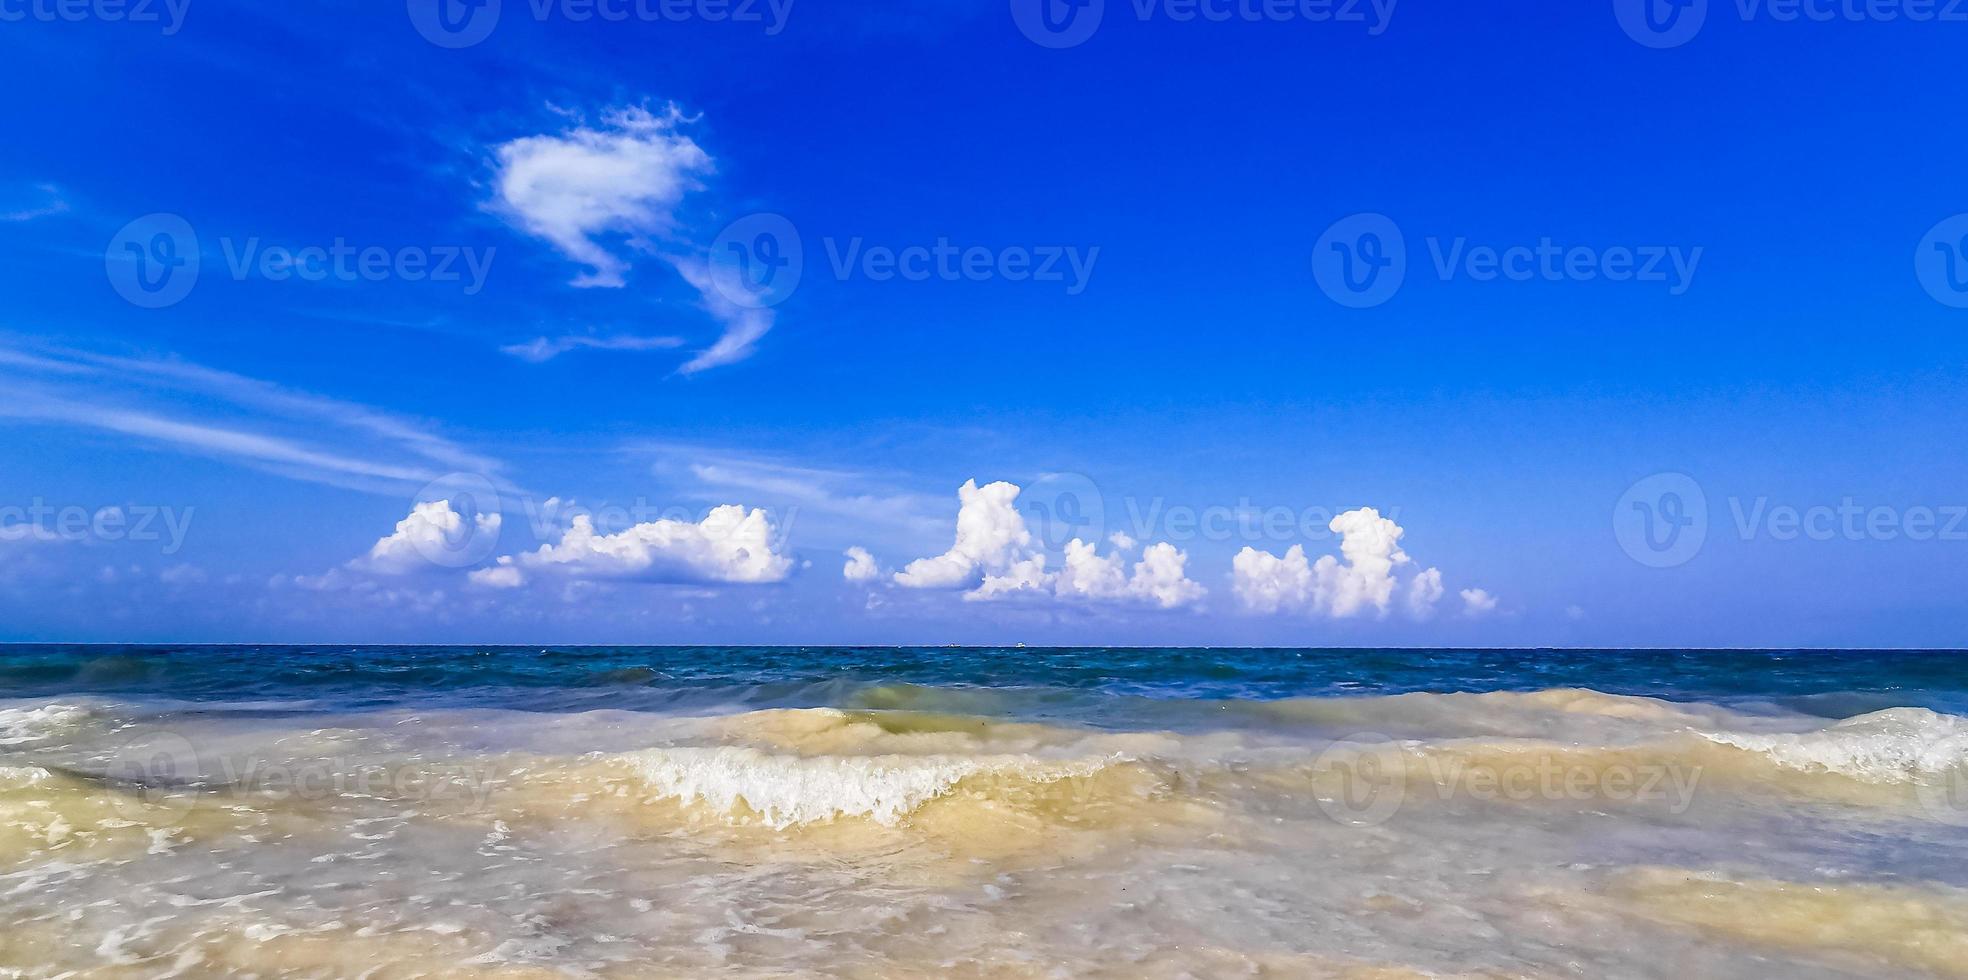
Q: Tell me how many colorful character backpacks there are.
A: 0